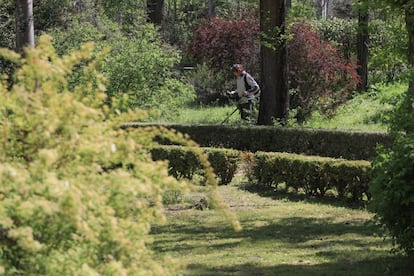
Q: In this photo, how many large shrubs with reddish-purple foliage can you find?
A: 2